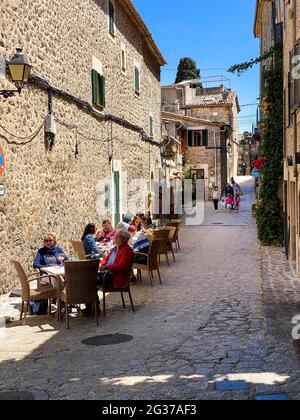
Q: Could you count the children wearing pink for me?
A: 2